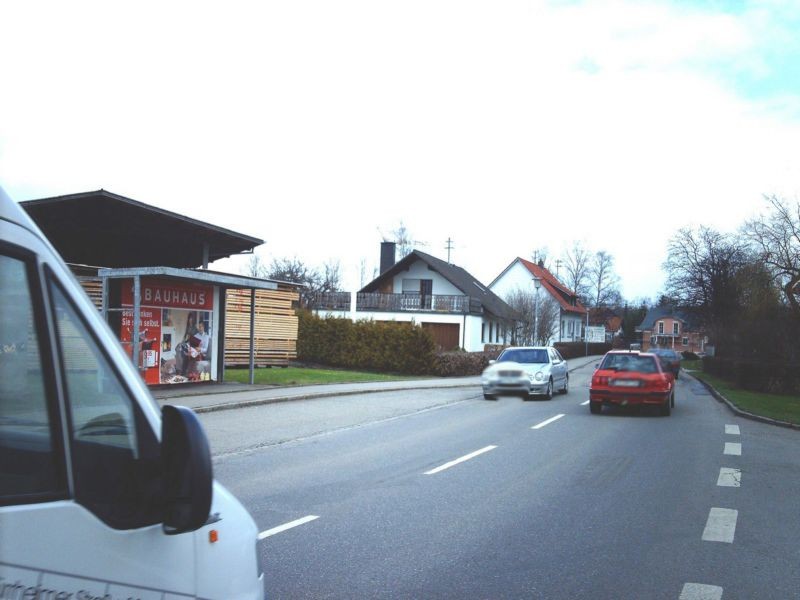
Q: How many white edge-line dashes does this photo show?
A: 5